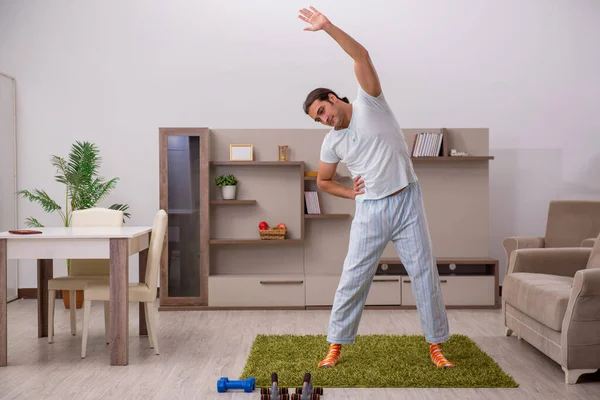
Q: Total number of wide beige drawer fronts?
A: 3